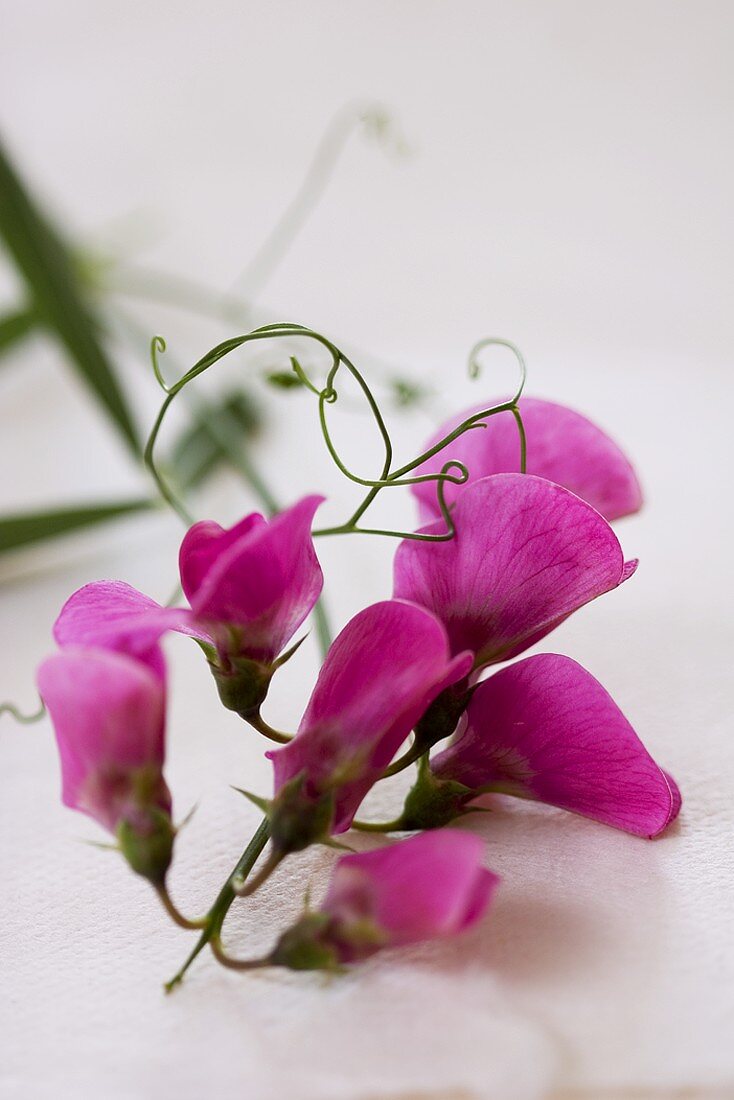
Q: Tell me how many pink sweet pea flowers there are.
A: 7